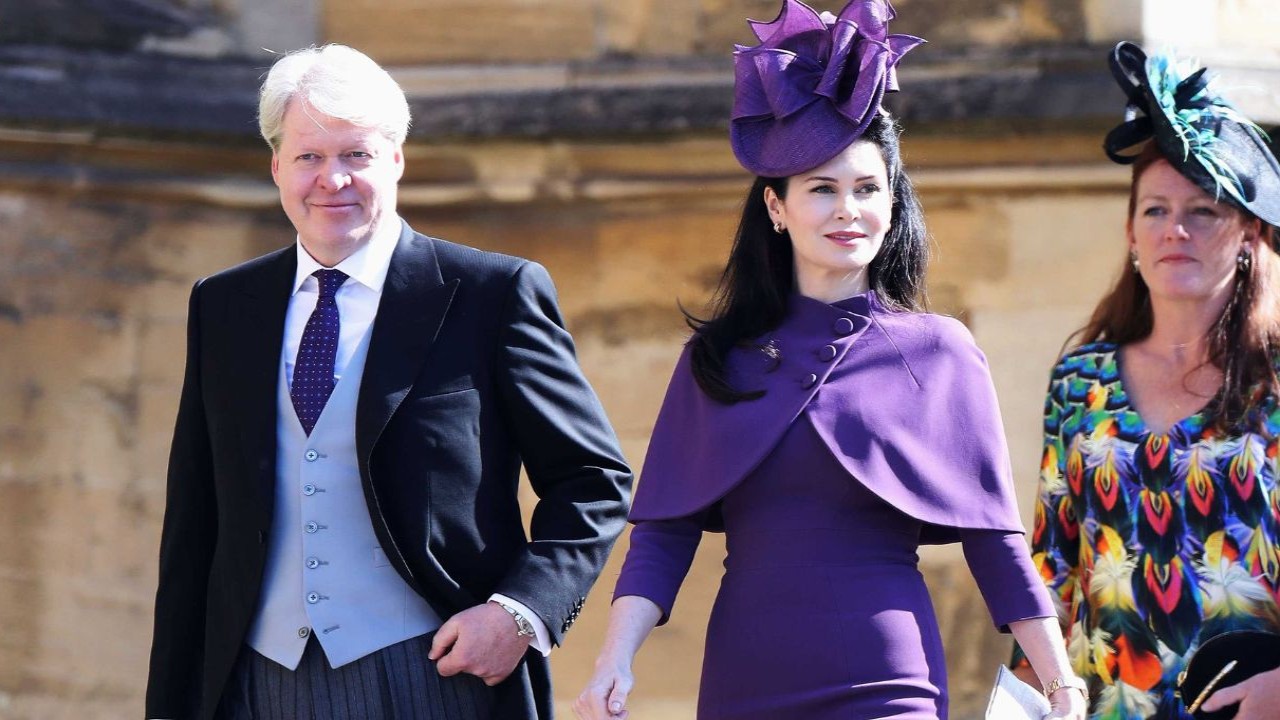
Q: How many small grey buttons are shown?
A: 6